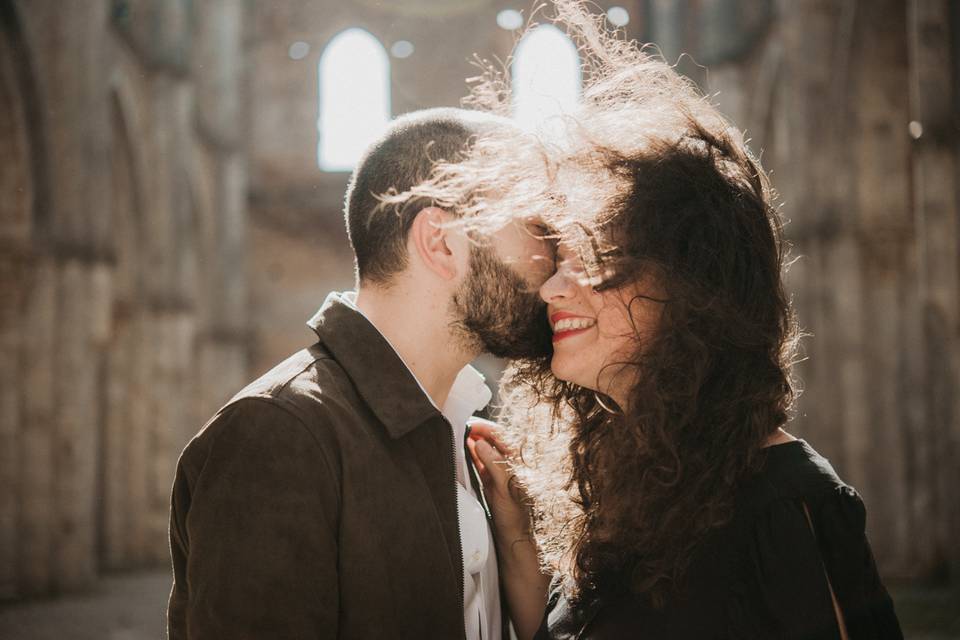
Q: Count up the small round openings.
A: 4